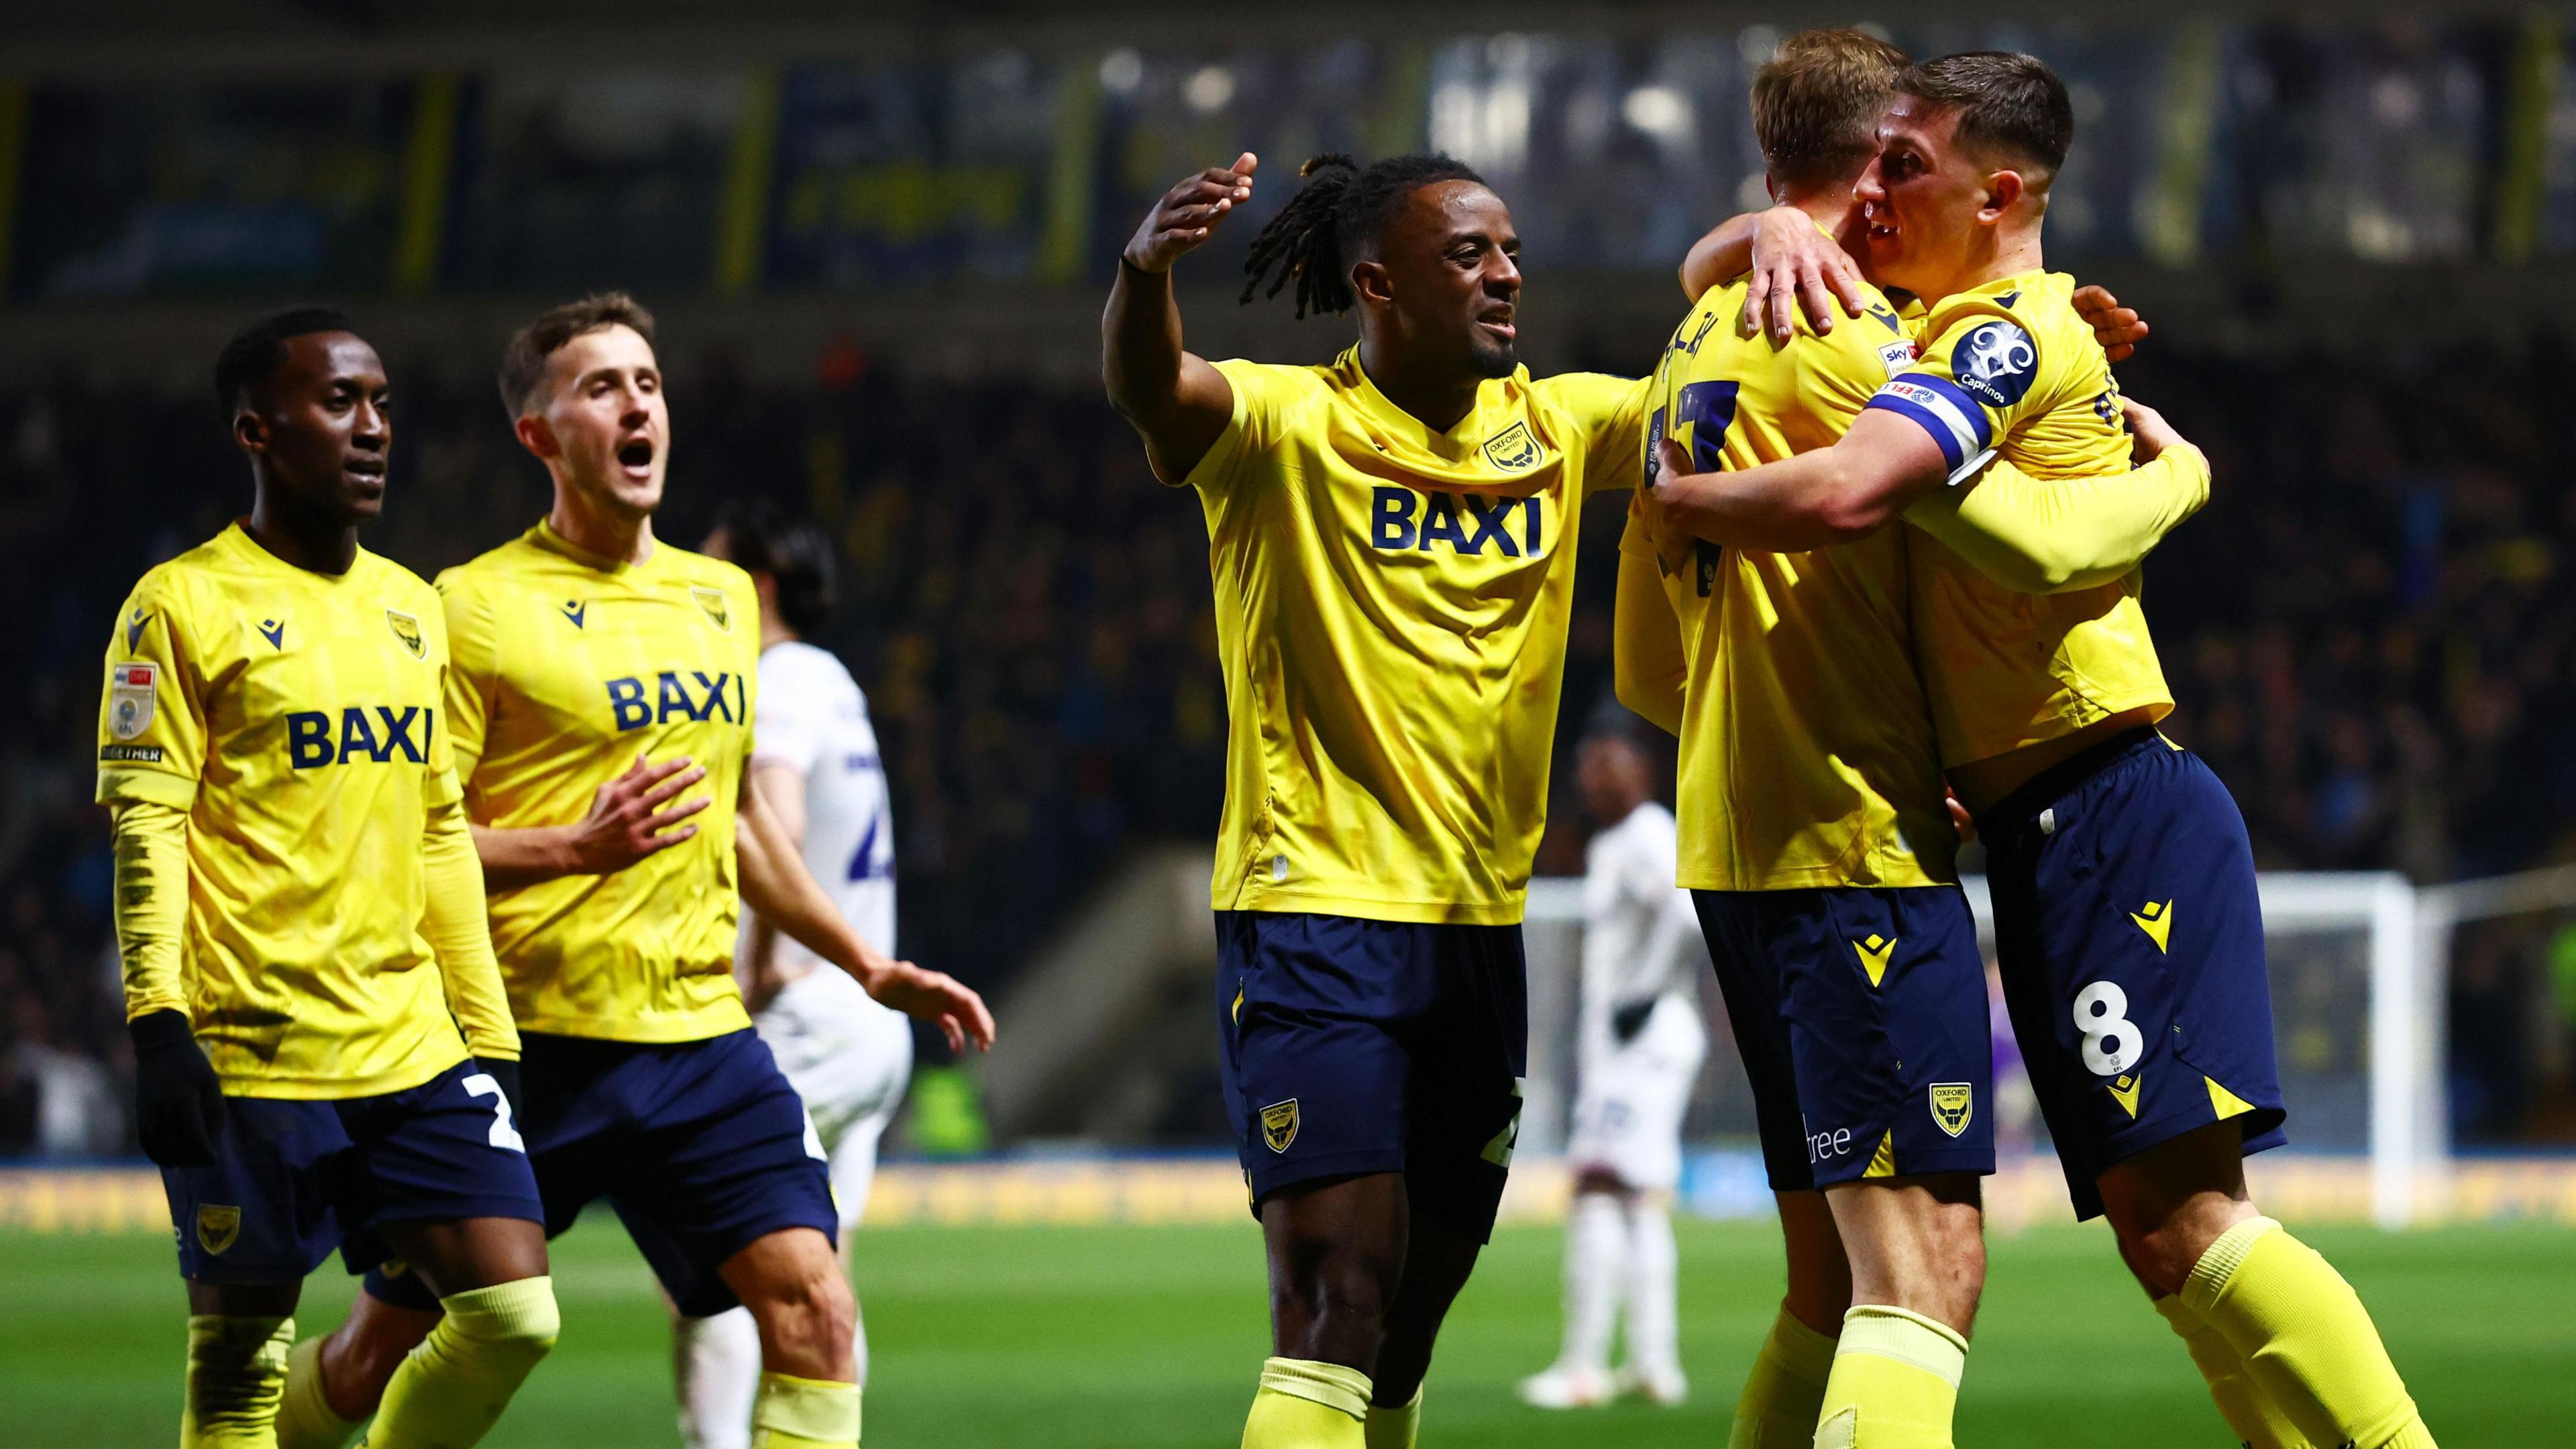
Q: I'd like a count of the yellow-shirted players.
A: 5